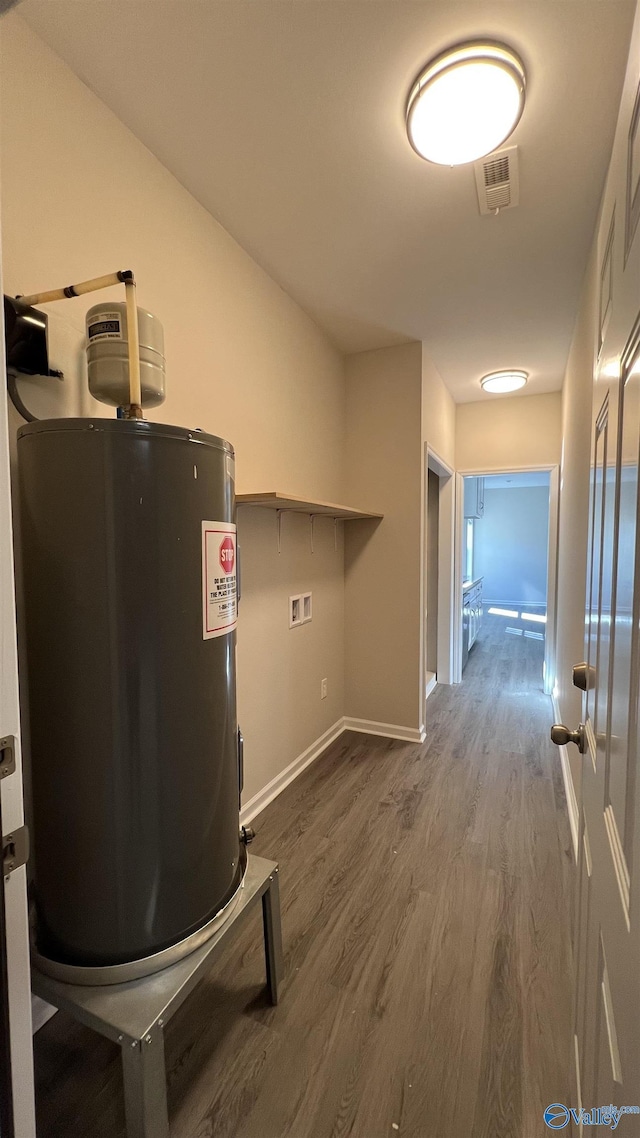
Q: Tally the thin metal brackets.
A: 3